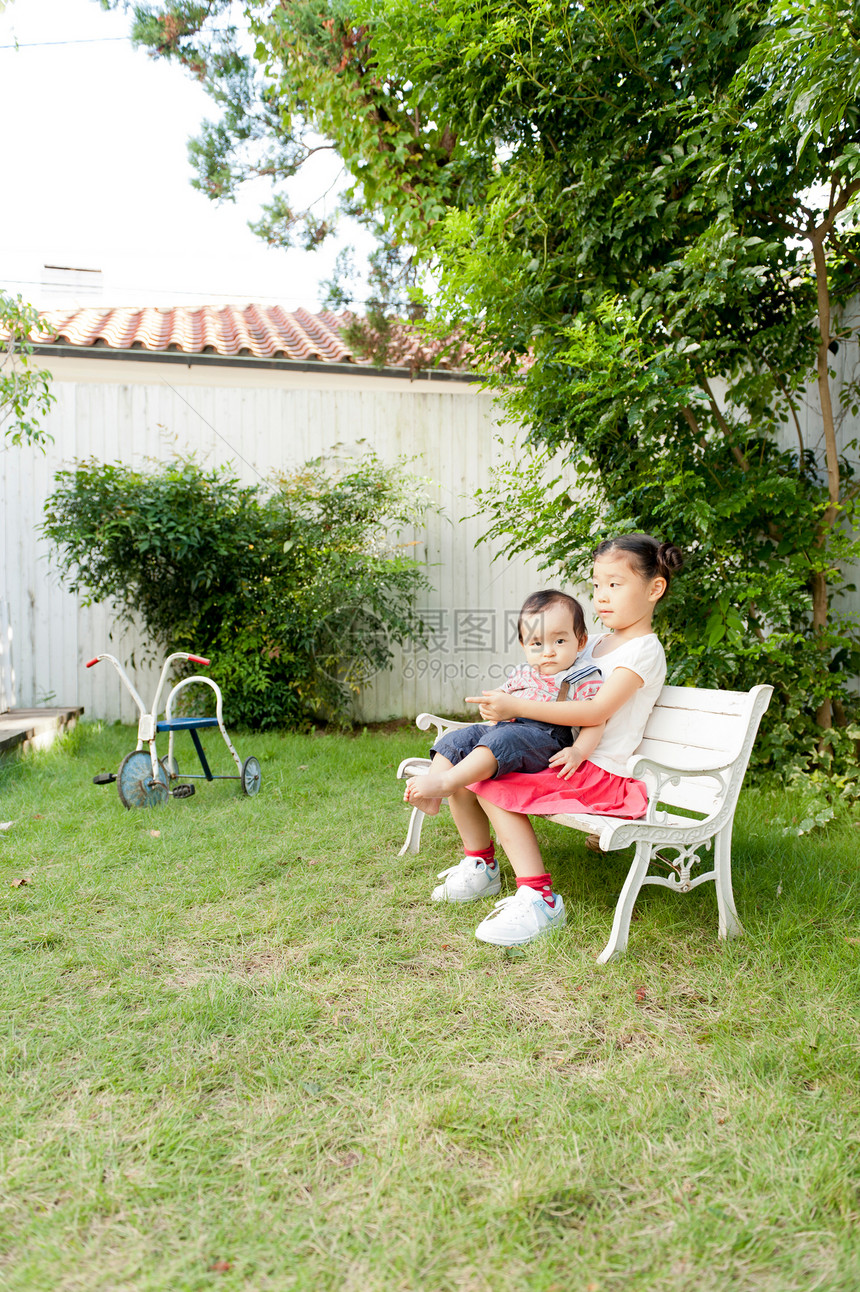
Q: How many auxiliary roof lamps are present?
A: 0